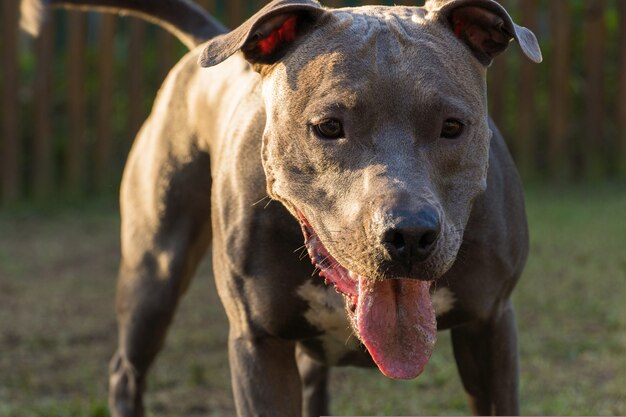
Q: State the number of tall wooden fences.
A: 1